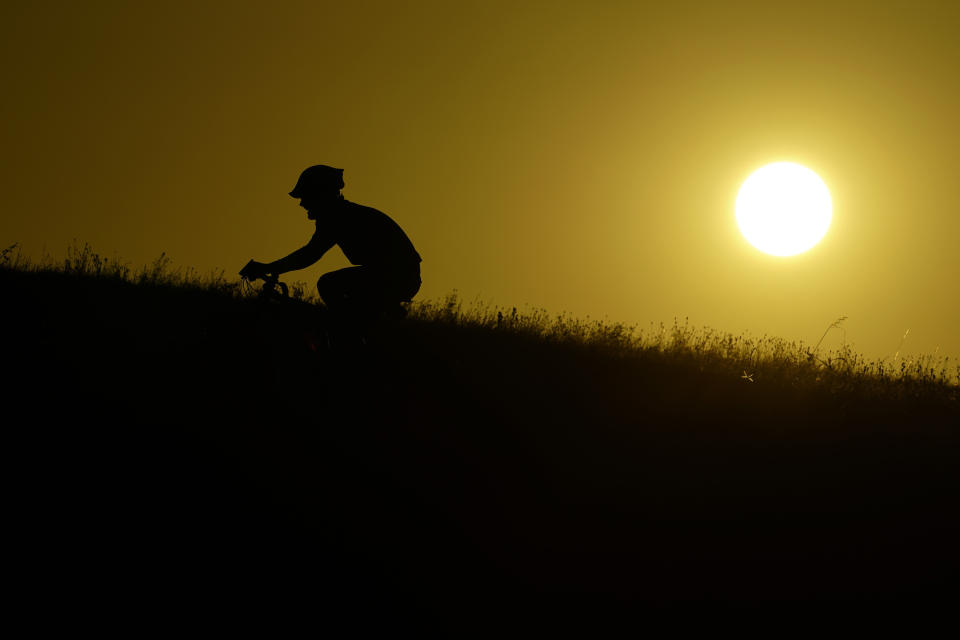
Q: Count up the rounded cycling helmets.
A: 1